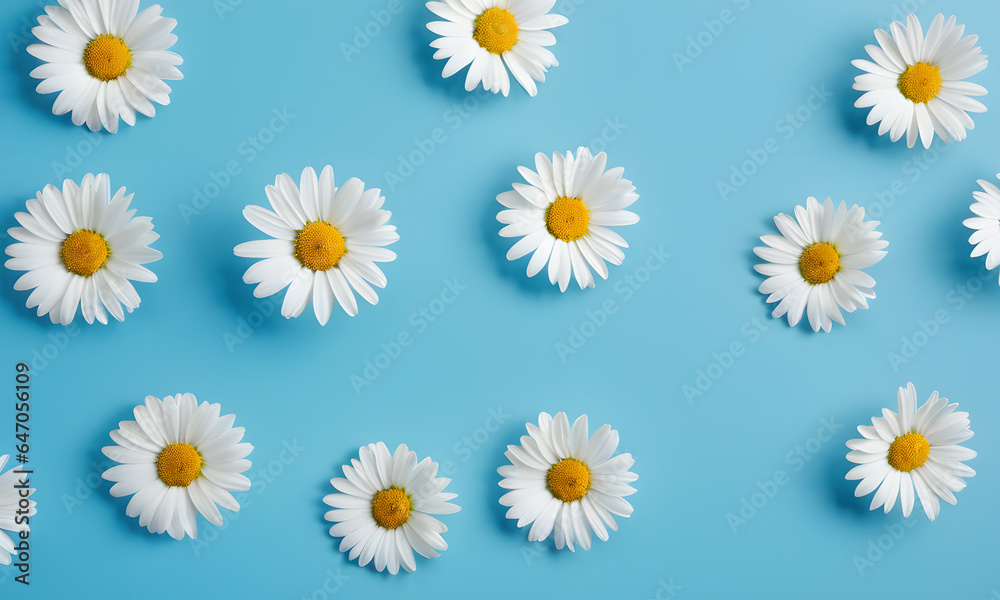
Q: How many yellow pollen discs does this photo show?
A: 11